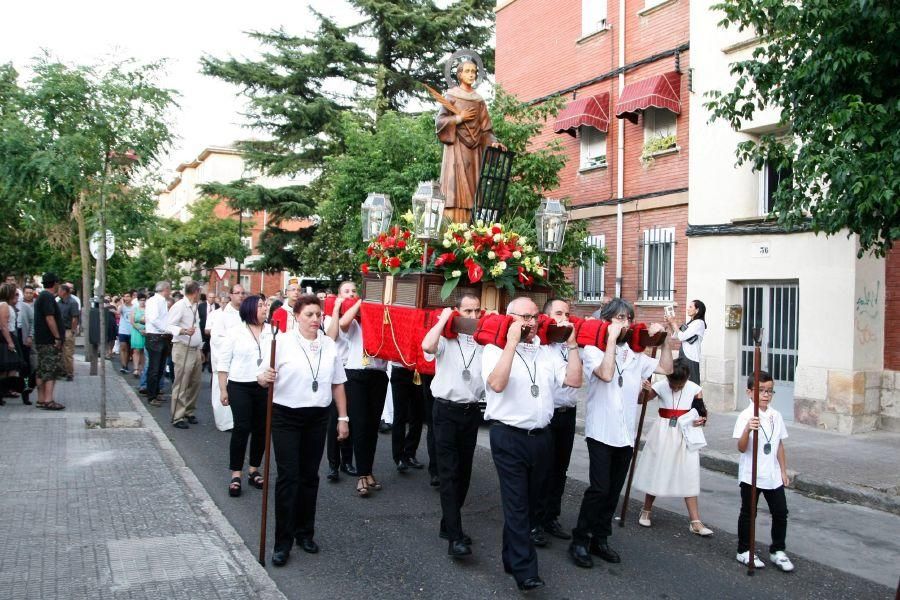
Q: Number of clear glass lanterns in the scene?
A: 3